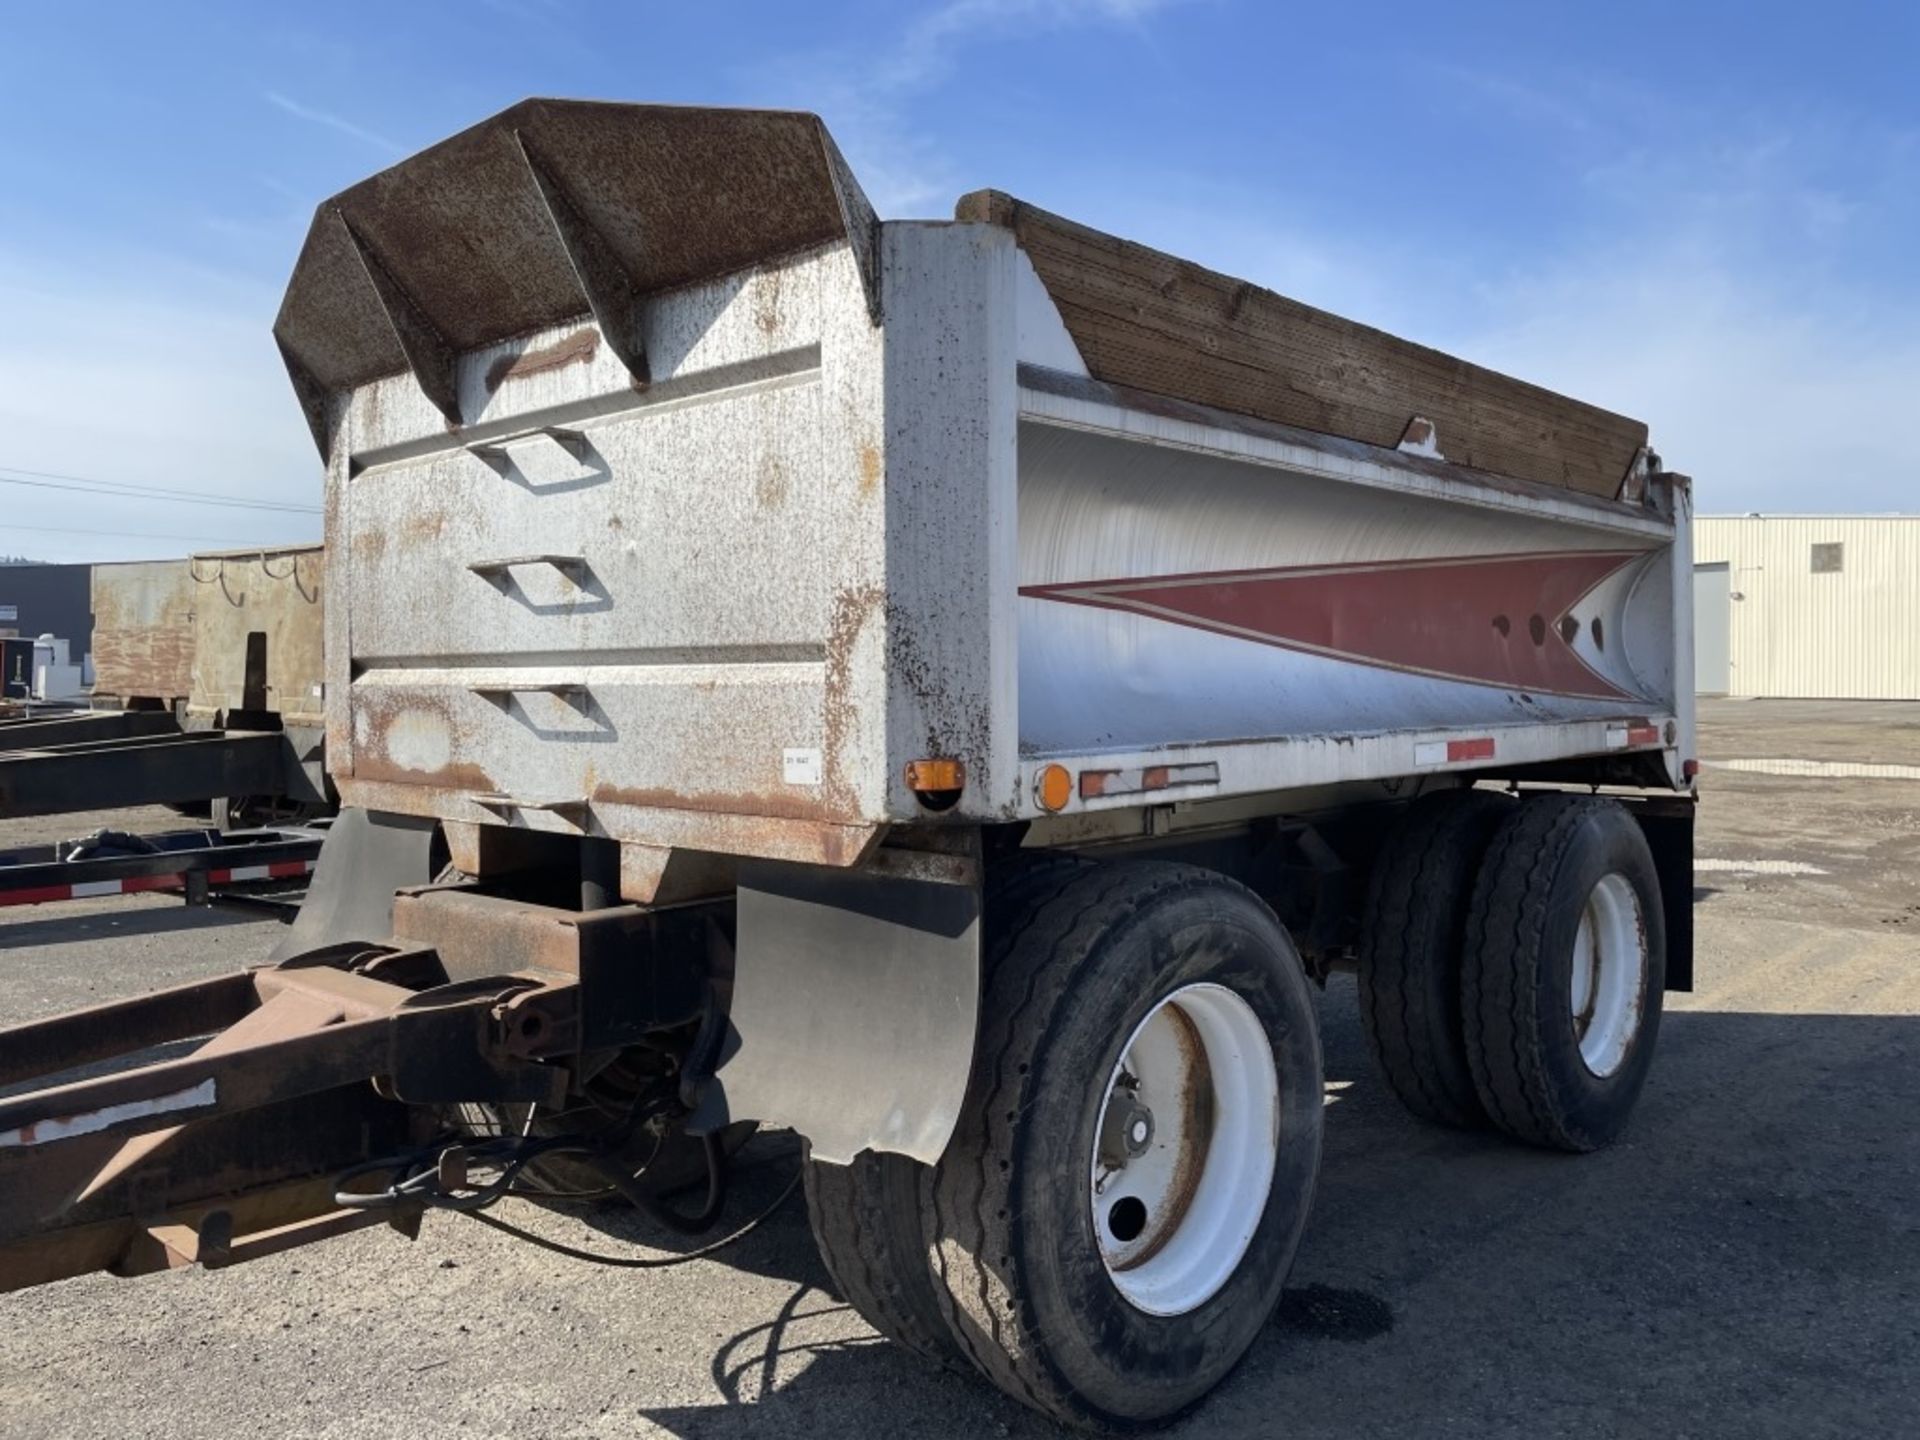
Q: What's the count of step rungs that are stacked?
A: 4